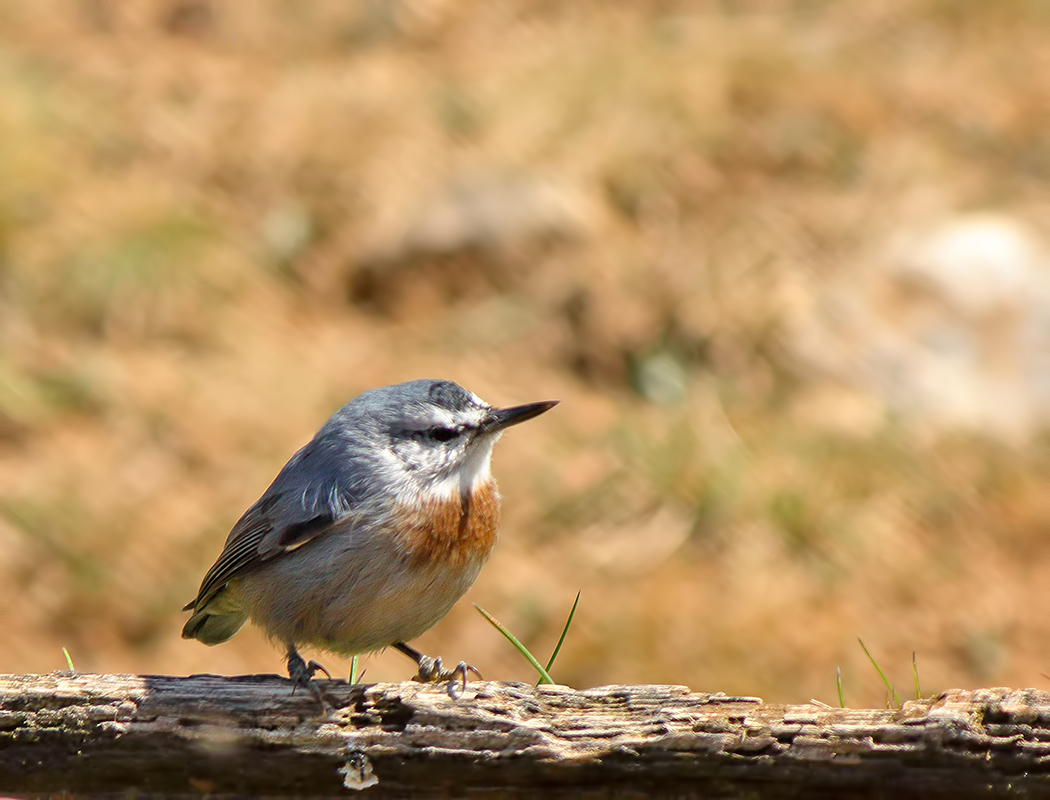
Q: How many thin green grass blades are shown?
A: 7